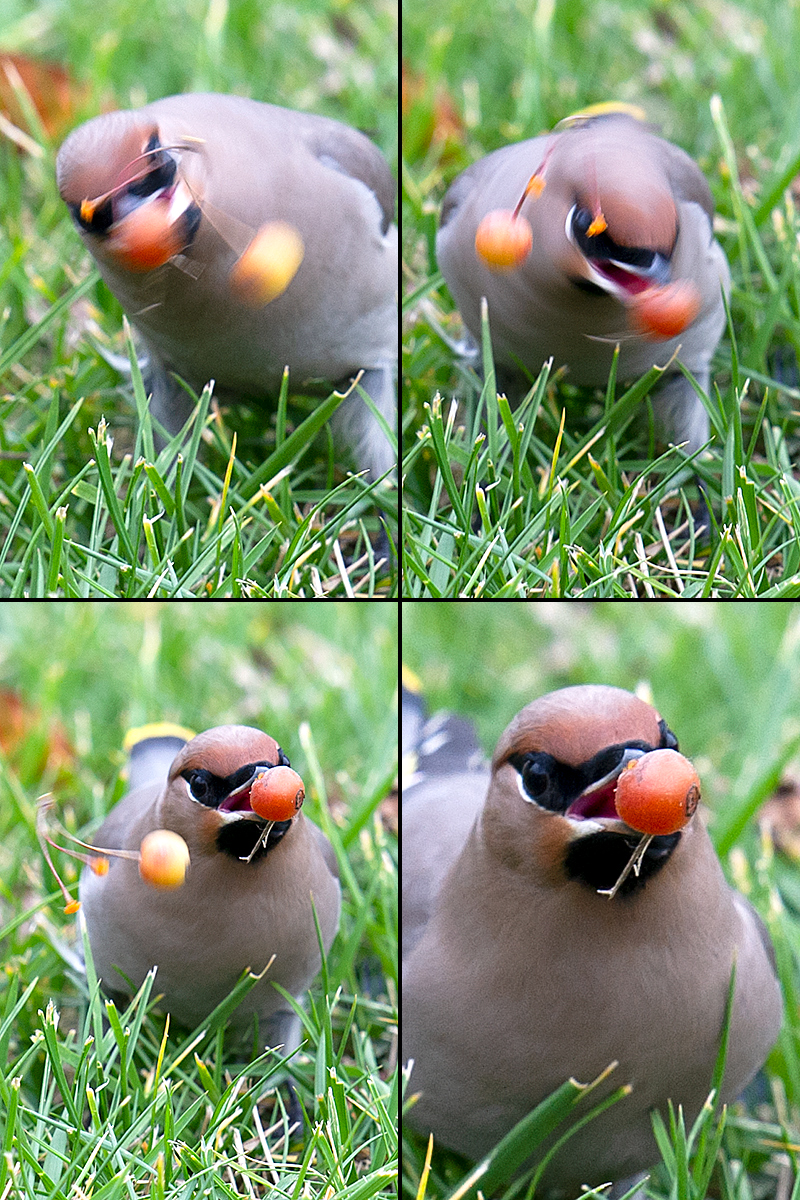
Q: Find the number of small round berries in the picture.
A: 7